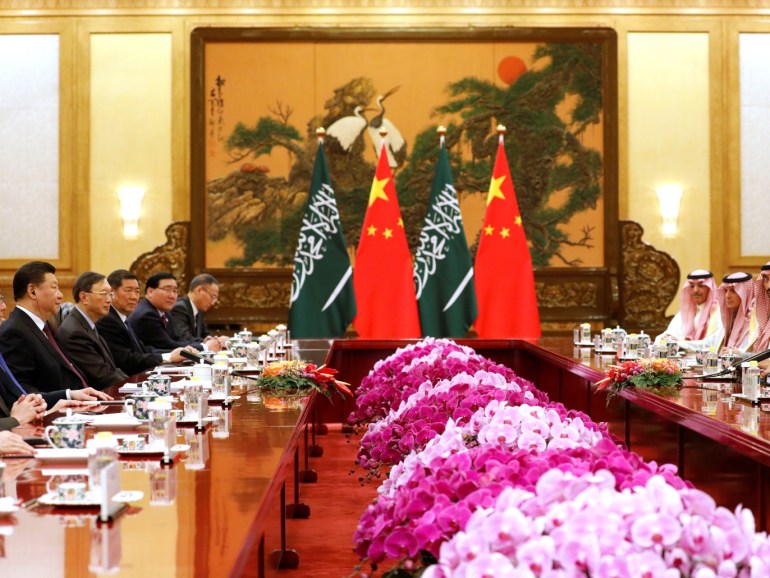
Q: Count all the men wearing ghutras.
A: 3